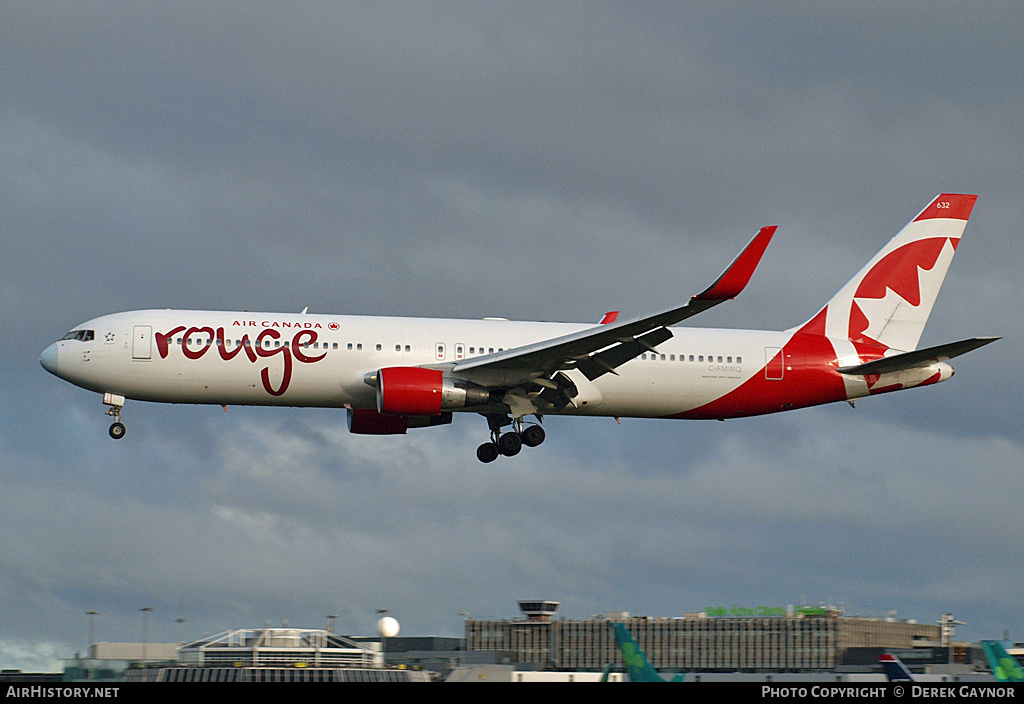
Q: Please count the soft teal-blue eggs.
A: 0